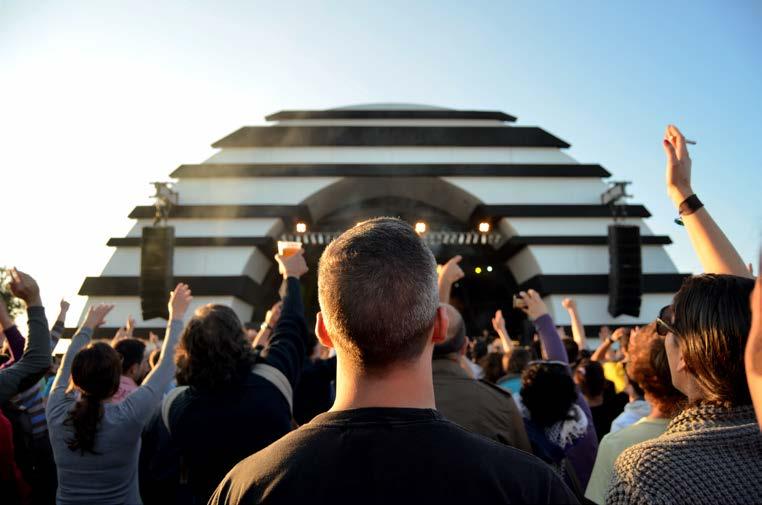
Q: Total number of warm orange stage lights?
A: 3